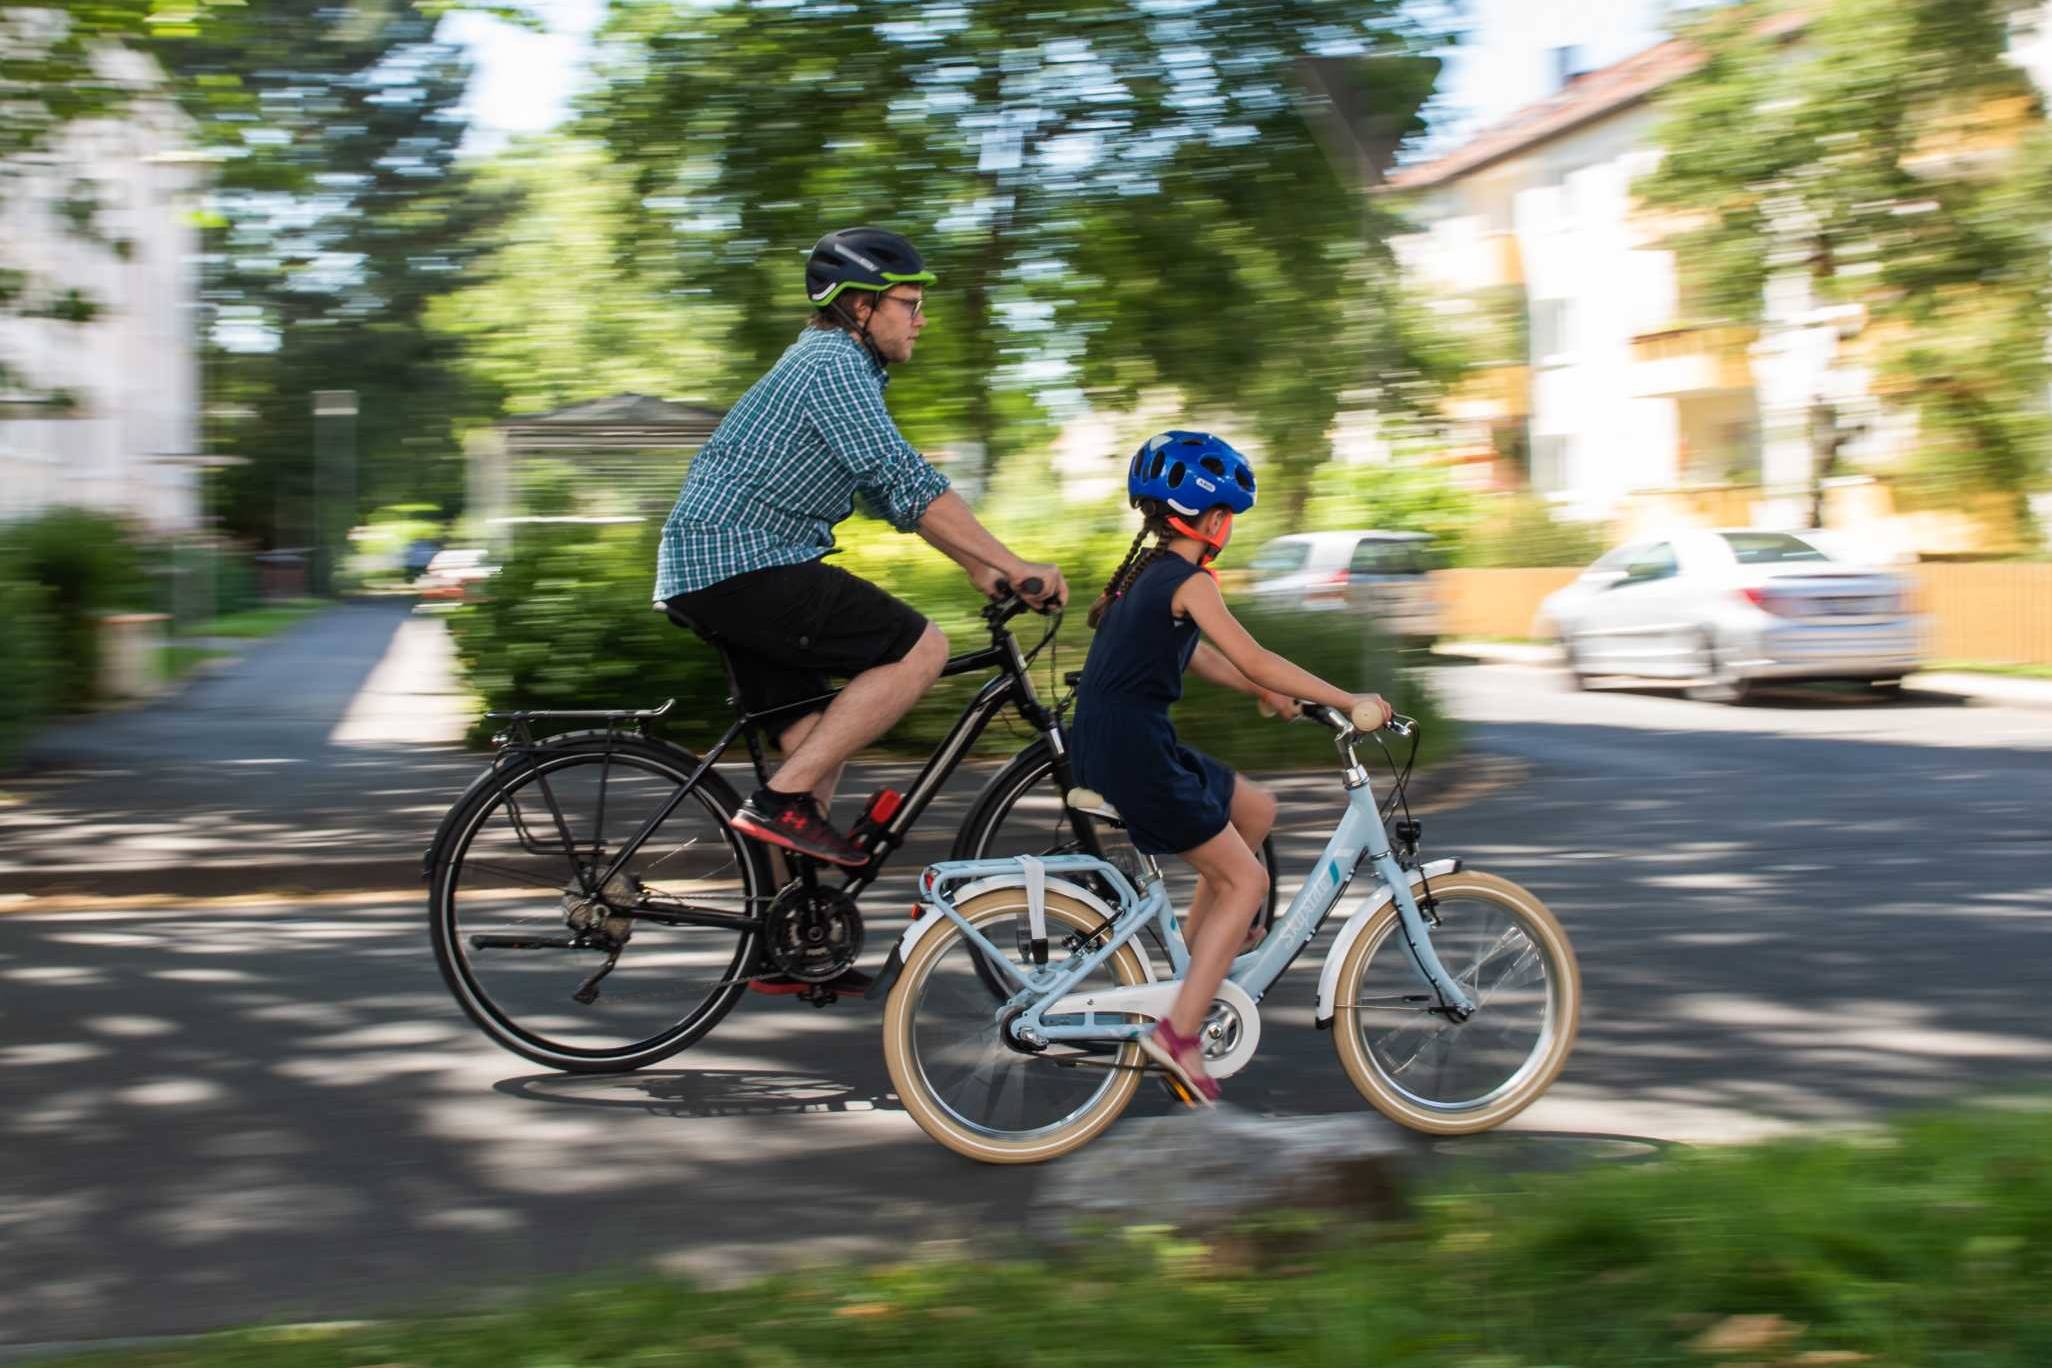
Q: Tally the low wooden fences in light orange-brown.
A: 1